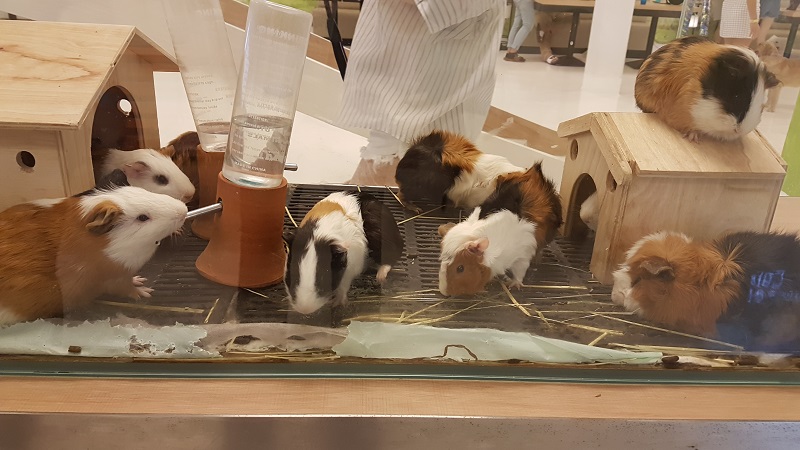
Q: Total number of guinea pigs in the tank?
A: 9